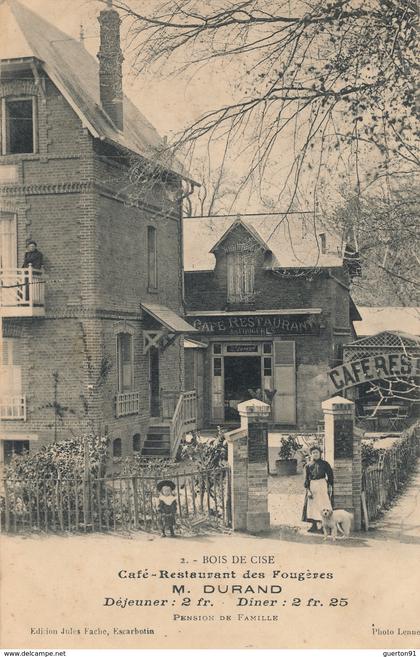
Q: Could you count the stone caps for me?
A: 2